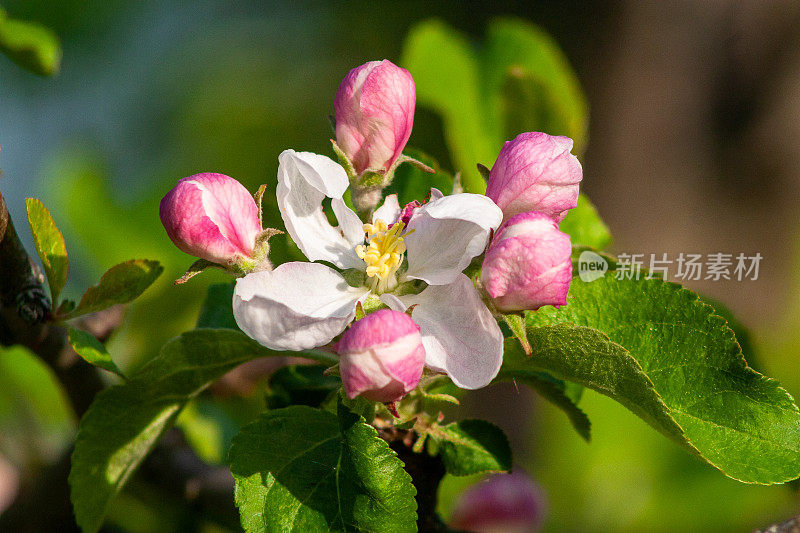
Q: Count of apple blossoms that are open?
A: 1